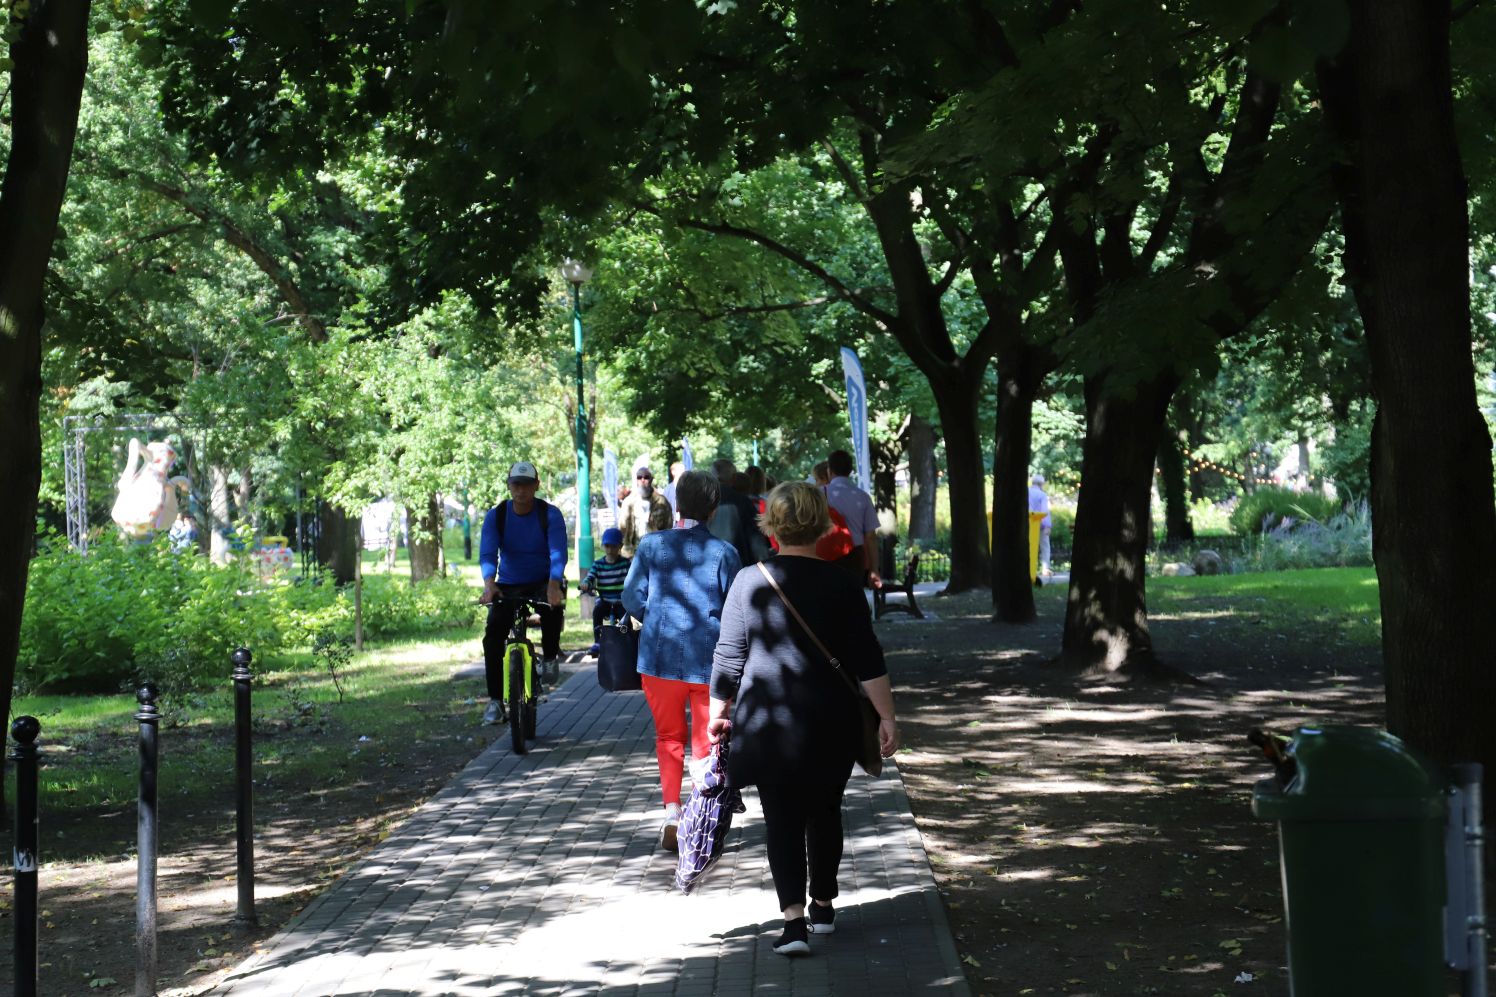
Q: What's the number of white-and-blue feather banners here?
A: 3